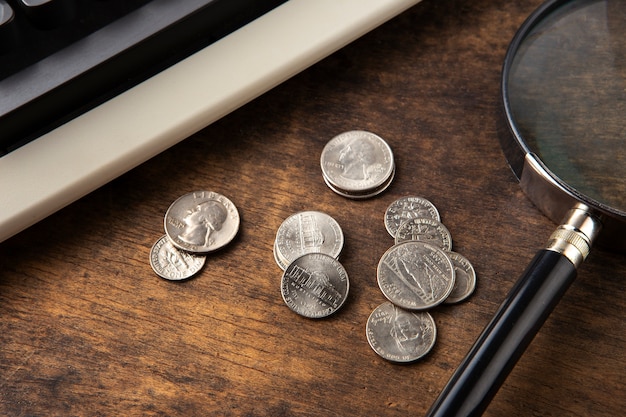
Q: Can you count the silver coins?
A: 12